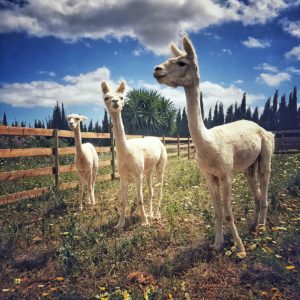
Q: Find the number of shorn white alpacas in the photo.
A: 3